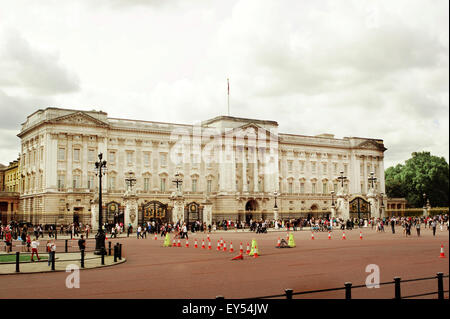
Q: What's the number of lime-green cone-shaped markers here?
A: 3